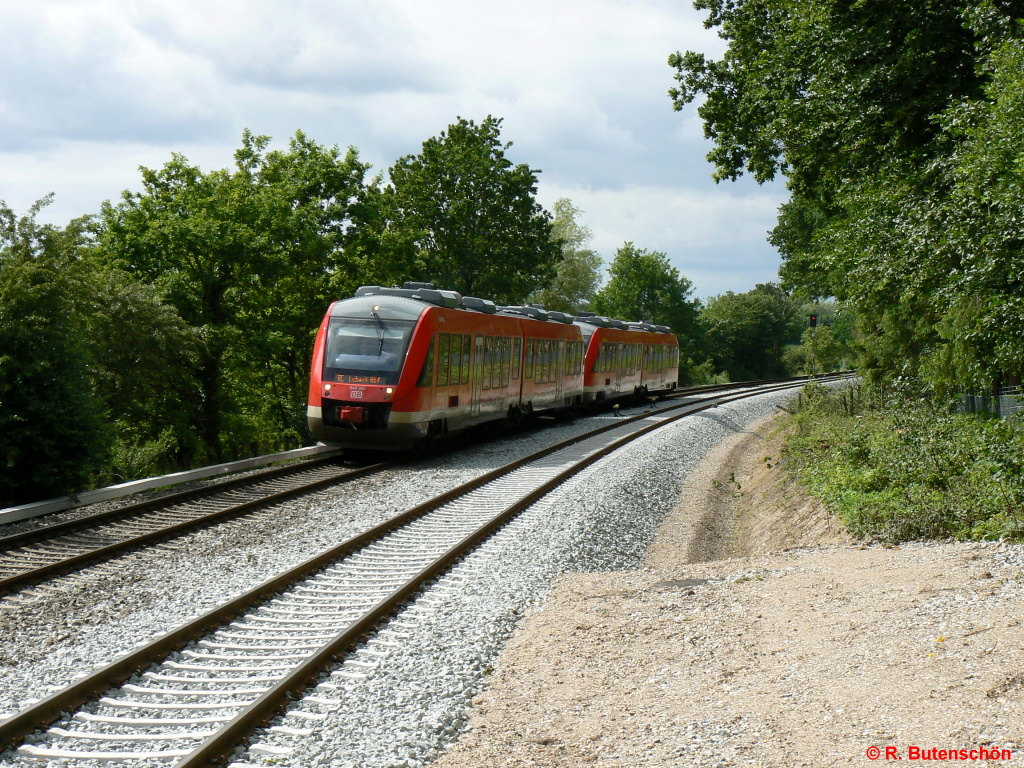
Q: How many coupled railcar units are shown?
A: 2